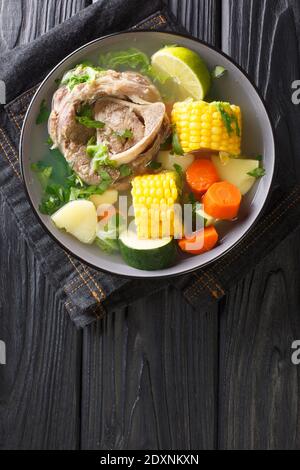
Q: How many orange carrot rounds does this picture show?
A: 3